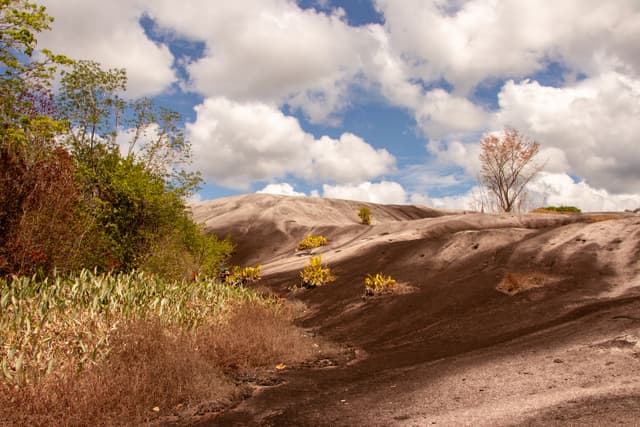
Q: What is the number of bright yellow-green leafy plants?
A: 5